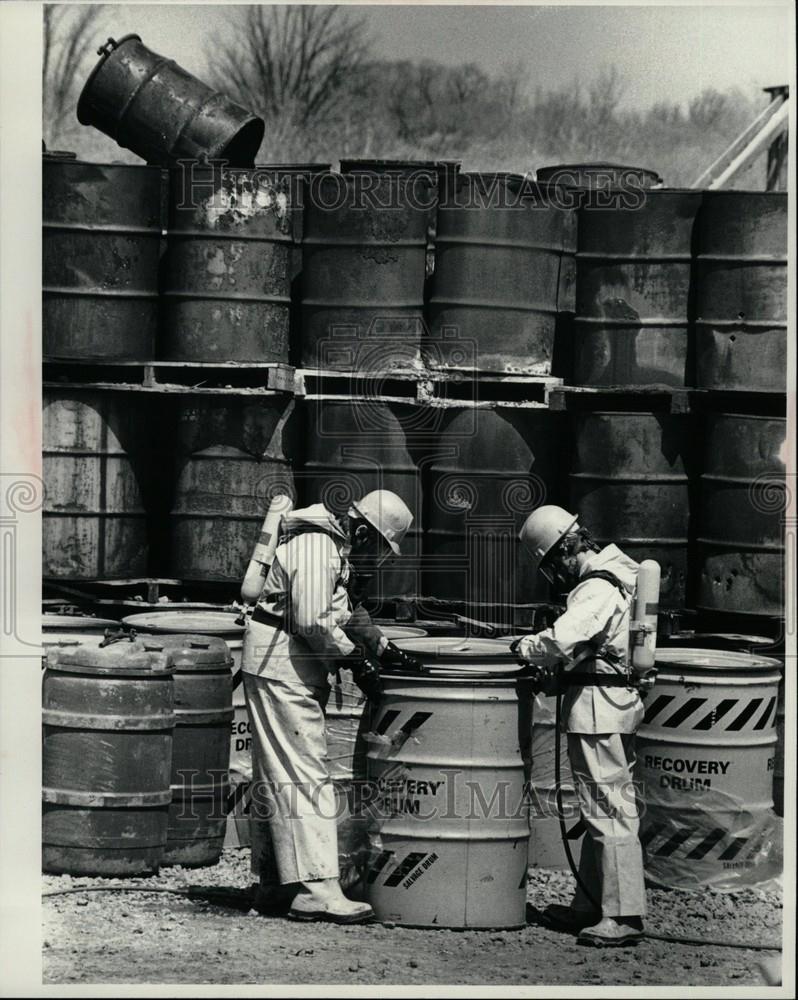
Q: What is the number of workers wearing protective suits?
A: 2